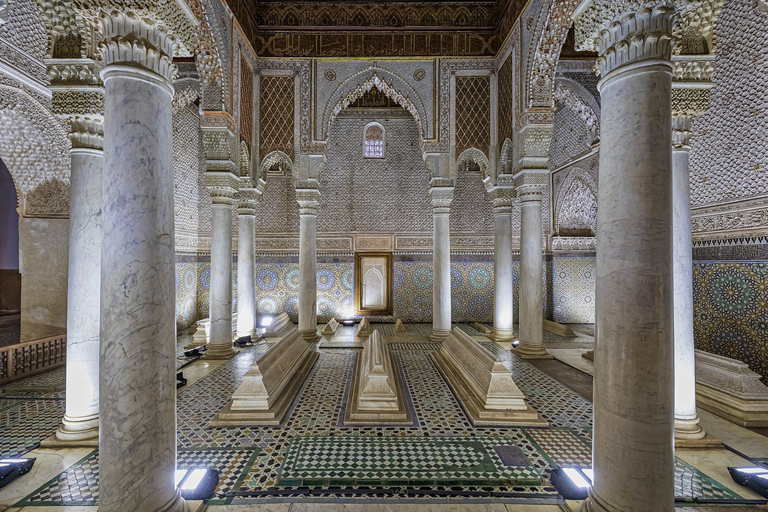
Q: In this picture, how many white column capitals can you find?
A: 10